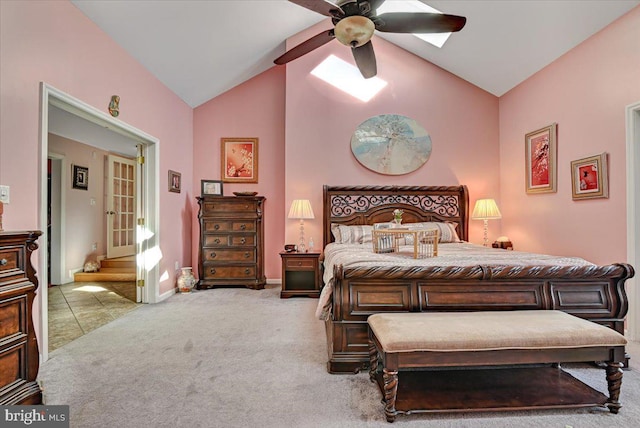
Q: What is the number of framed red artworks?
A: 3